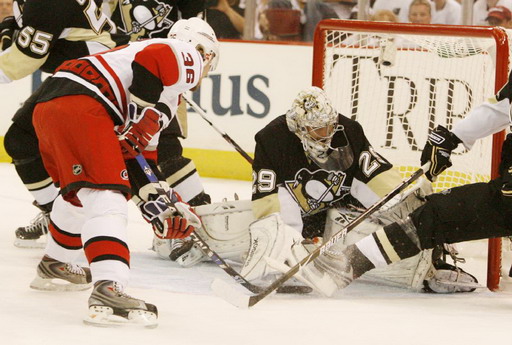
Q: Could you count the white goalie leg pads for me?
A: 2